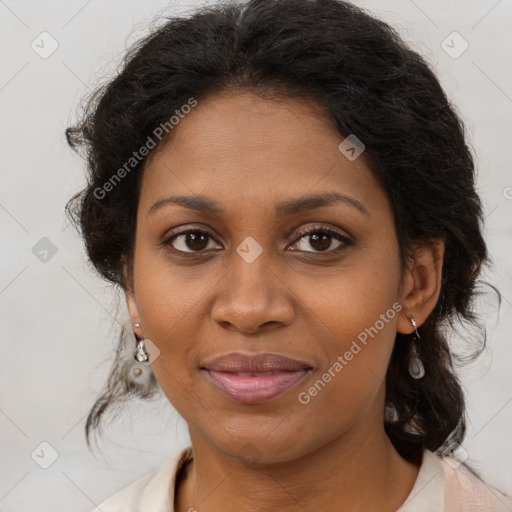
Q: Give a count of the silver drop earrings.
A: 2